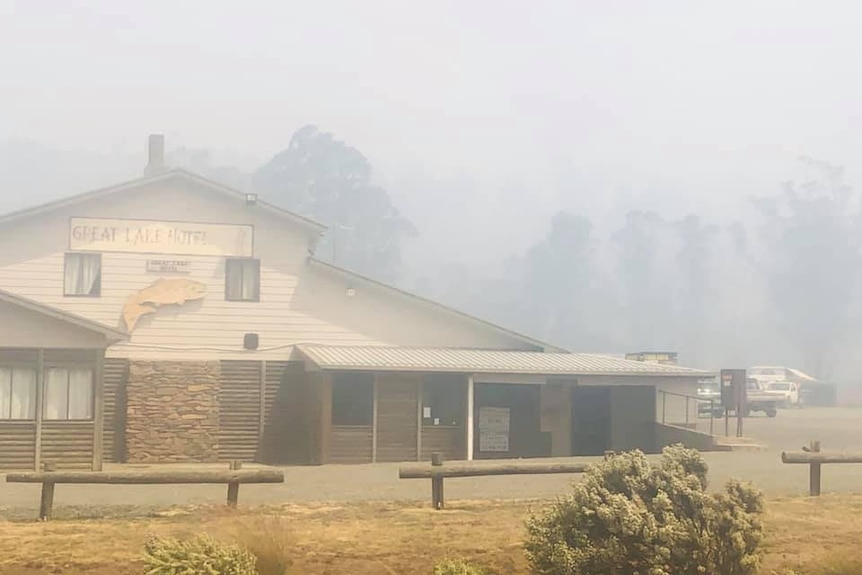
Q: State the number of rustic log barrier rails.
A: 3